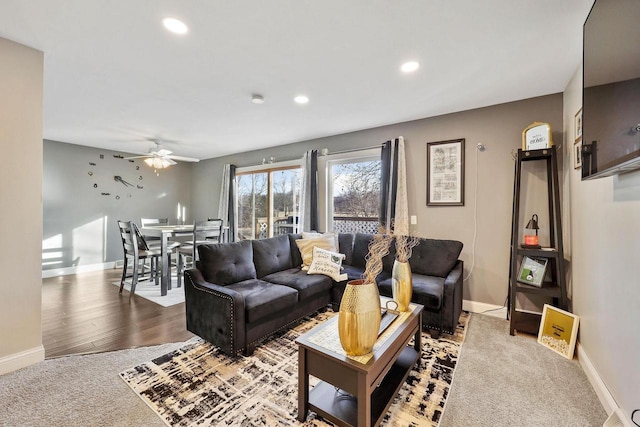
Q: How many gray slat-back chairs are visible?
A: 4